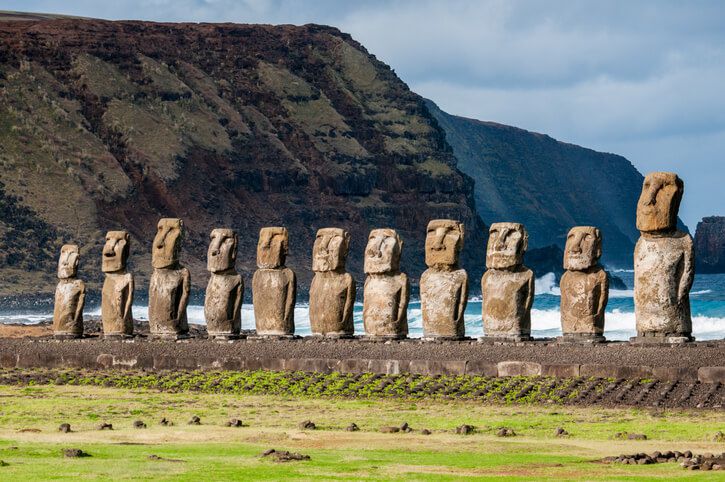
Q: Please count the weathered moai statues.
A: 11